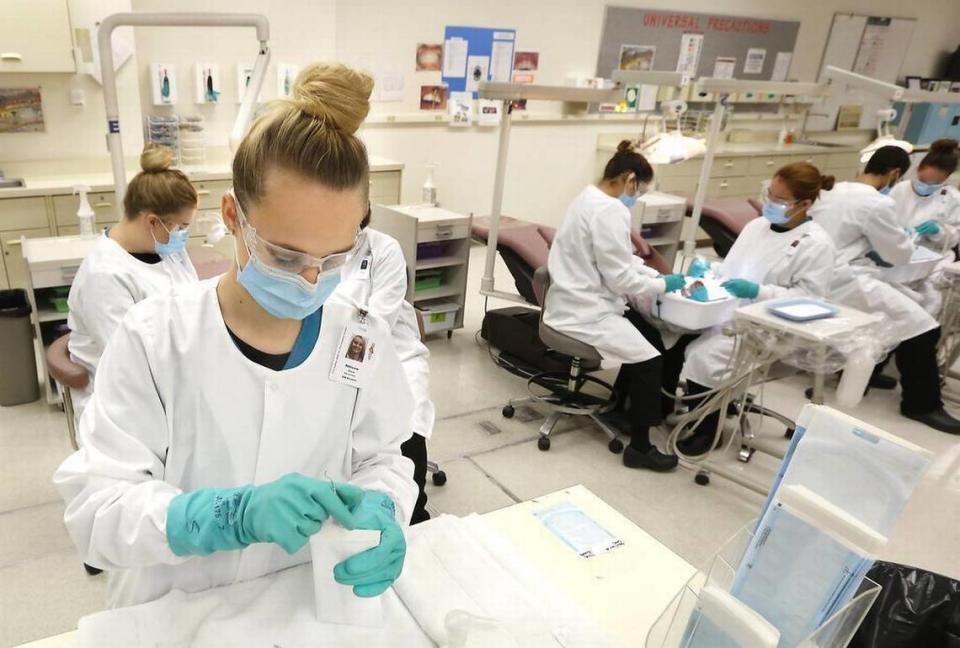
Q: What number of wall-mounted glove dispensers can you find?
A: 4